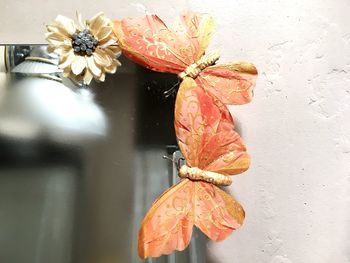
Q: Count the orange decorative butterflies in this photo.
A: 2